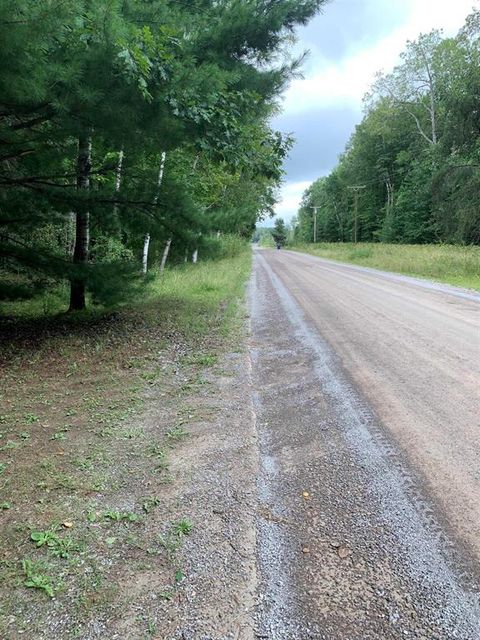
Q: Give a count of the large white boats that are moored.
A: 0